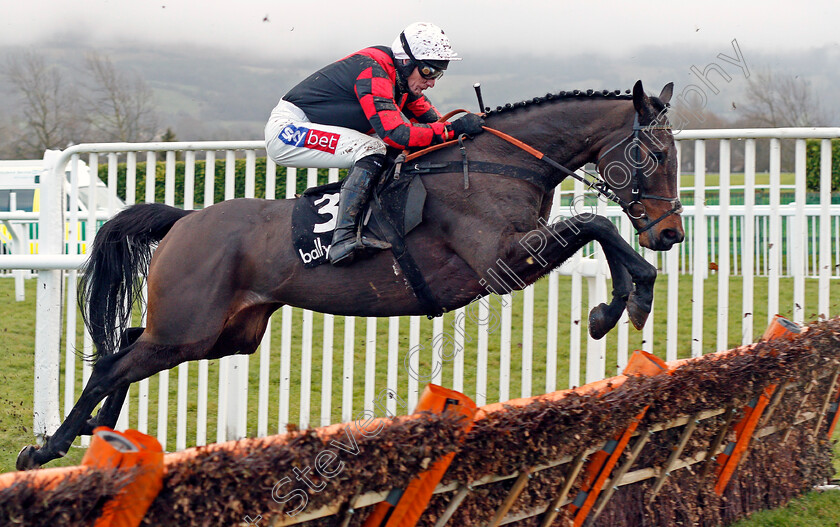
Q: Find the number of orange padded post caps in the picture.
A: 4